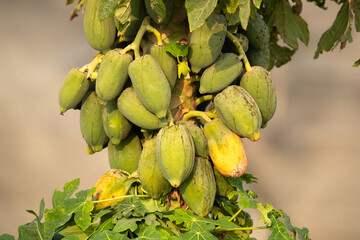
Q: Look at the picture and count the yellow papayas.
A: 2